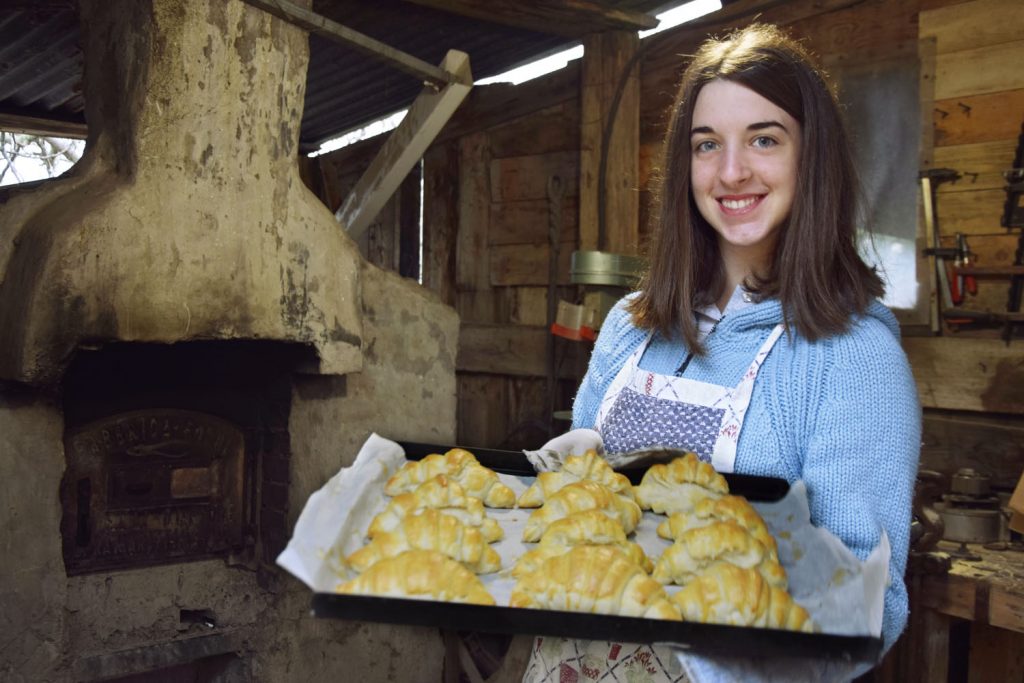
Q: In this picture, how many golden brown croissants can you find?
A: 12